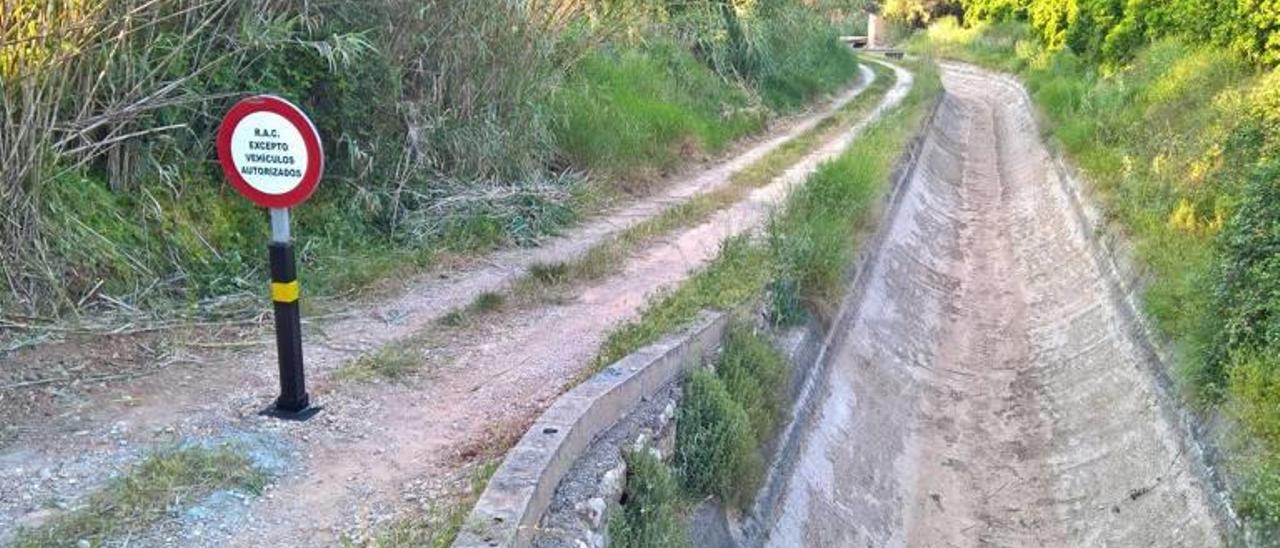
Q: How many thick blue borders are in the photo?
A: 0